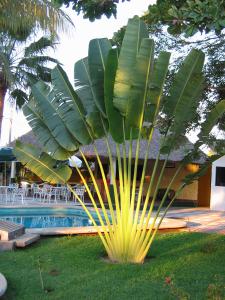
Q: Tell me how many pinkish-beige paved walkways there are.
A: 1